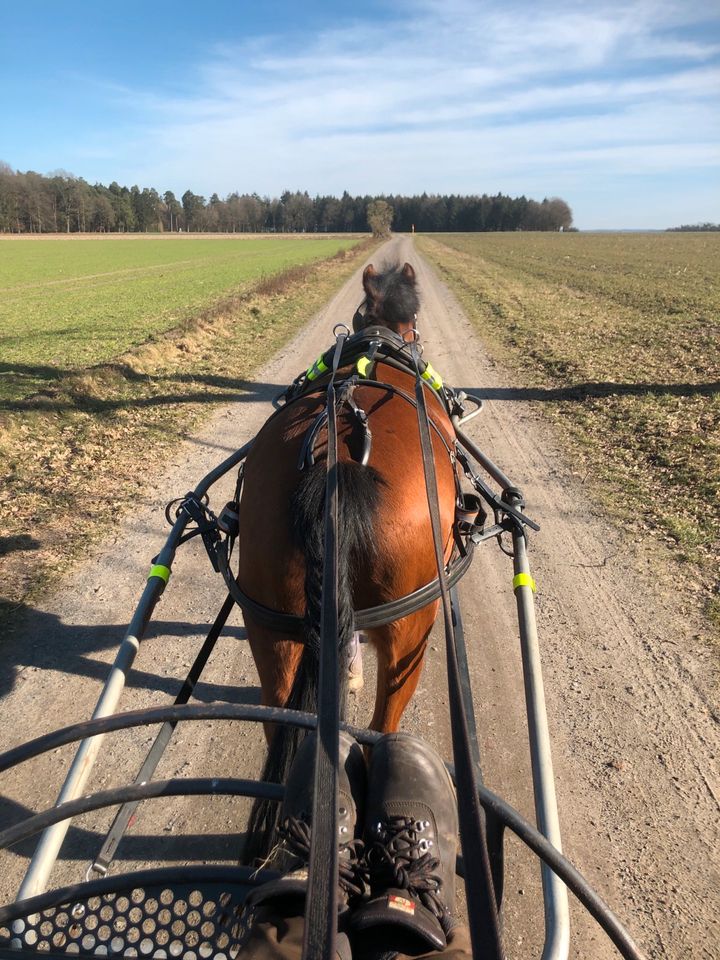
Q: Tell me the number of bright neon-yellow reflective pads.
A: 5